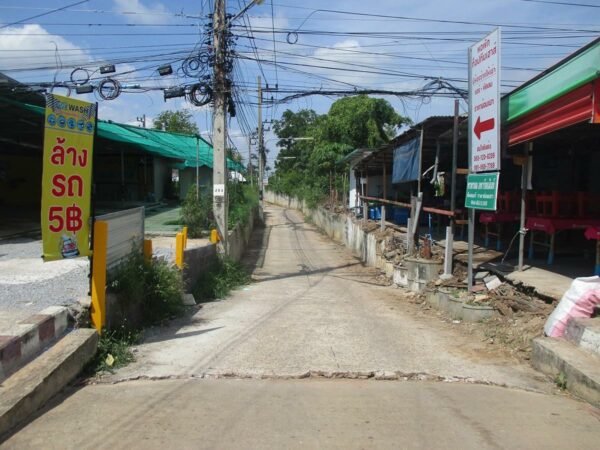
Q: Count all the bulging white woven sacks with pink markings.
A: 1